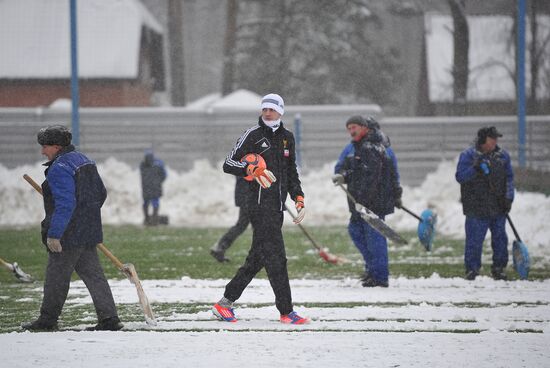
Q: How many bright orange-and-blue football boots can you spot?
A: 2